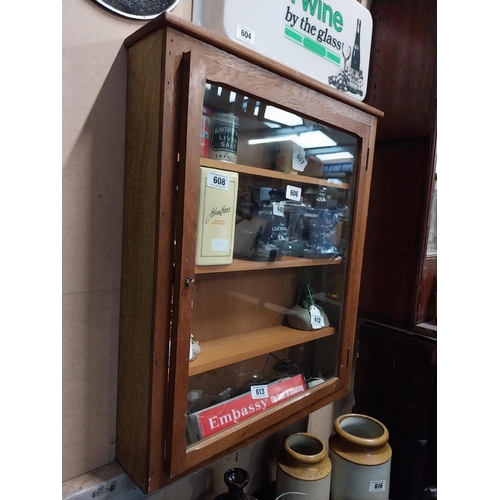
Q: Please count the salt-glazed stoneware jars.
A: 2